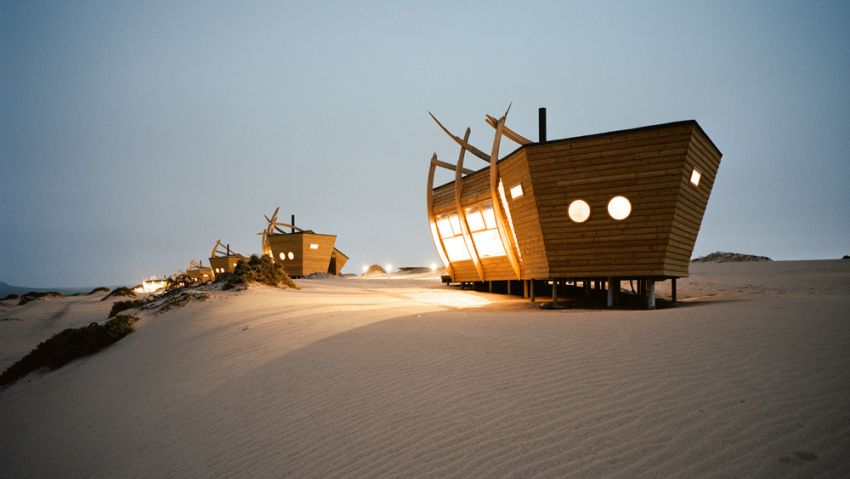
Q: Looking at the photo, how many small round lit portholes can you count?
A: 6